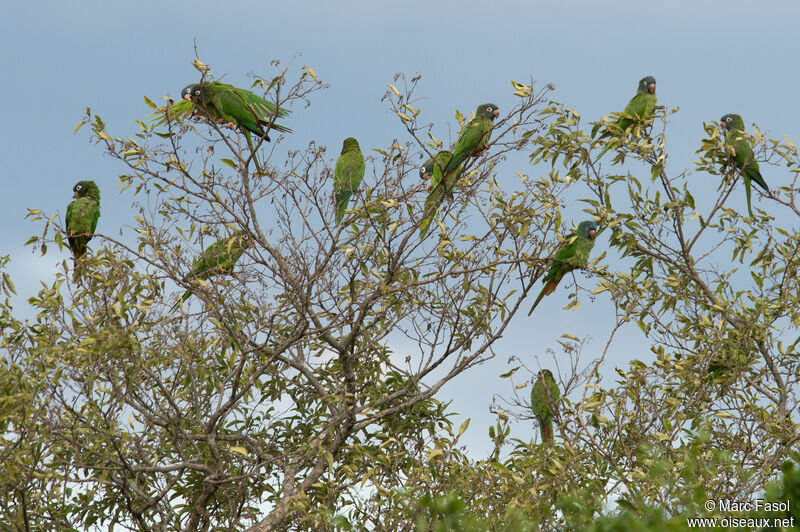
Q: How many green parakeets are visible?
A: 11